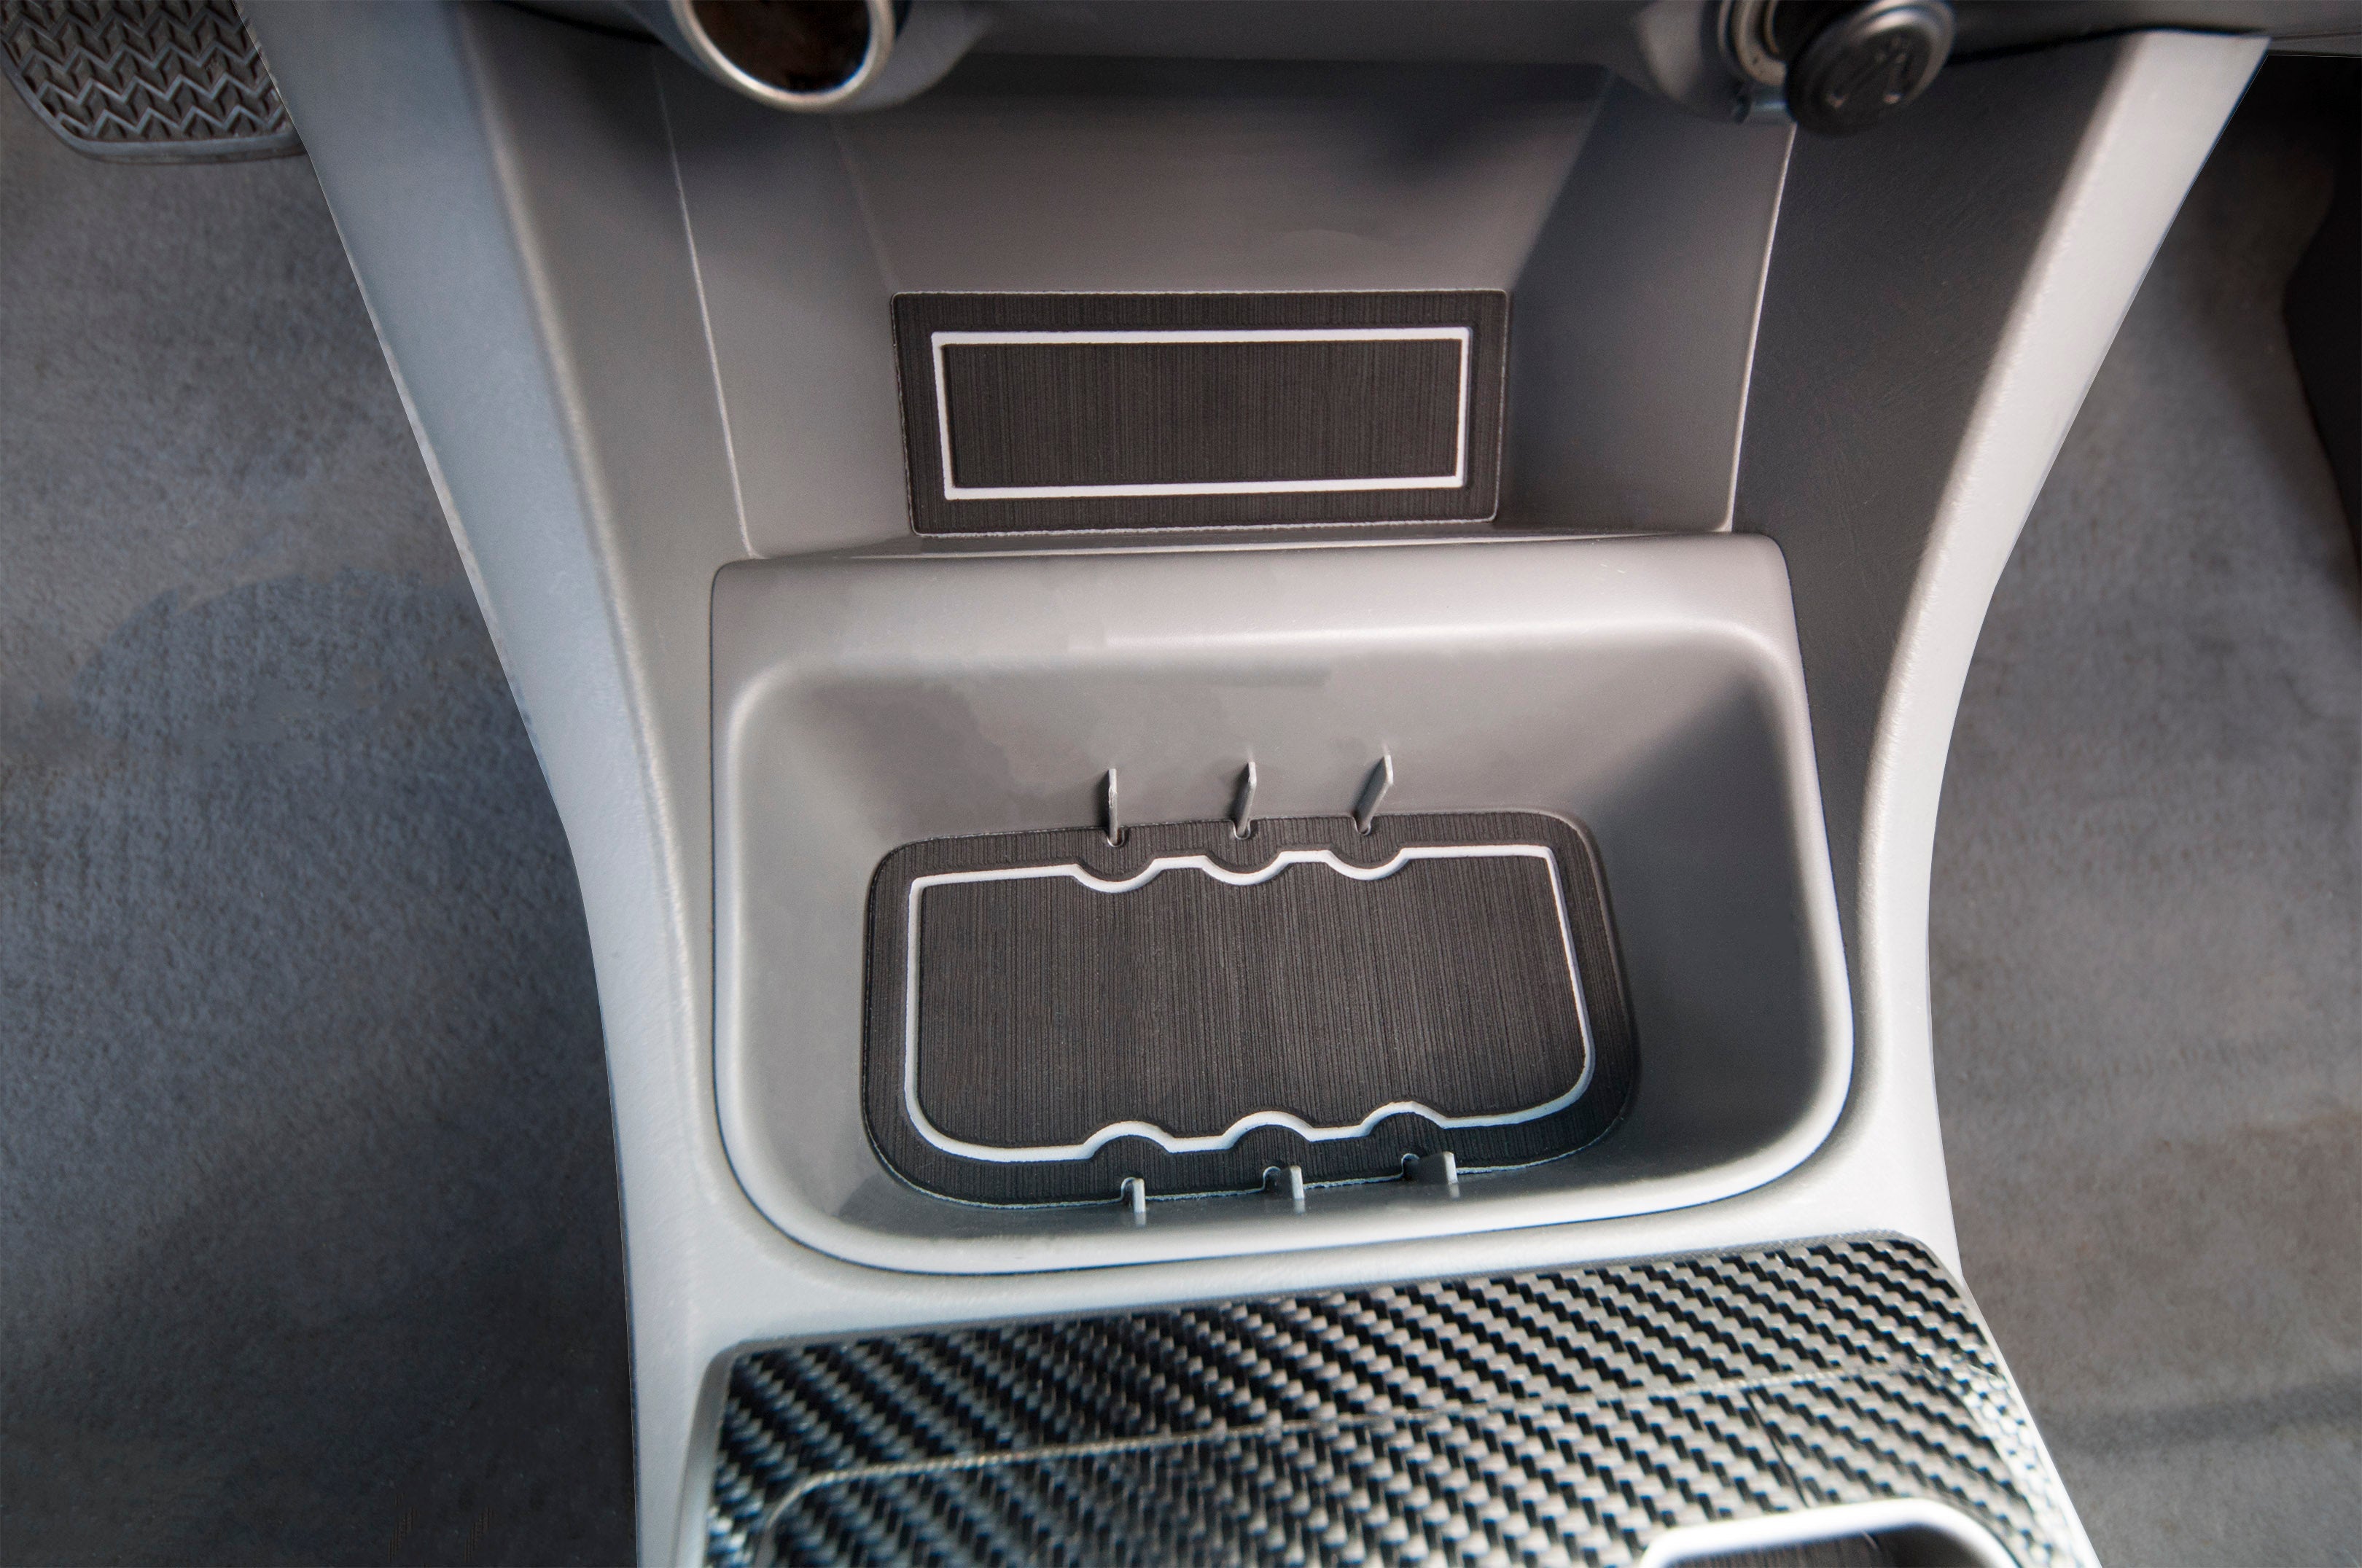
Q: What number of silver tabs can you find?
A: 6